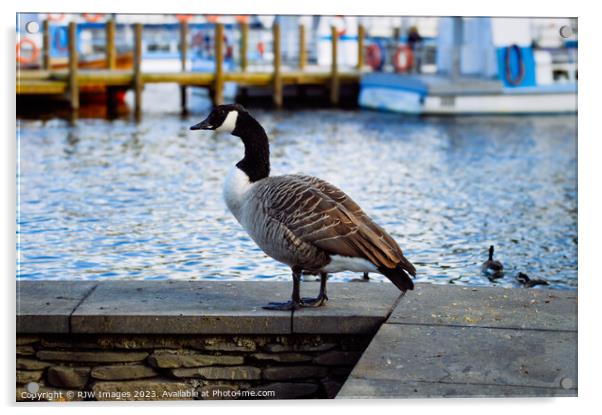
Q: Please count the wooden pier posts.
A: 11